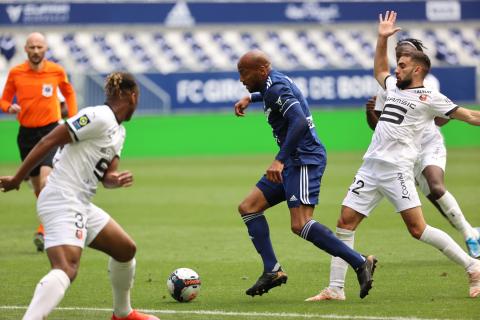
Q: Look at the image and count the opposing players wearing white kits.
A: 3